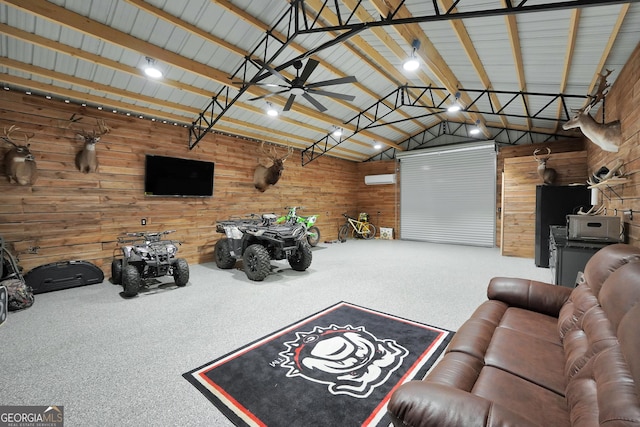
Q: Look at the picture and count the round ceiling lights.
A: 7